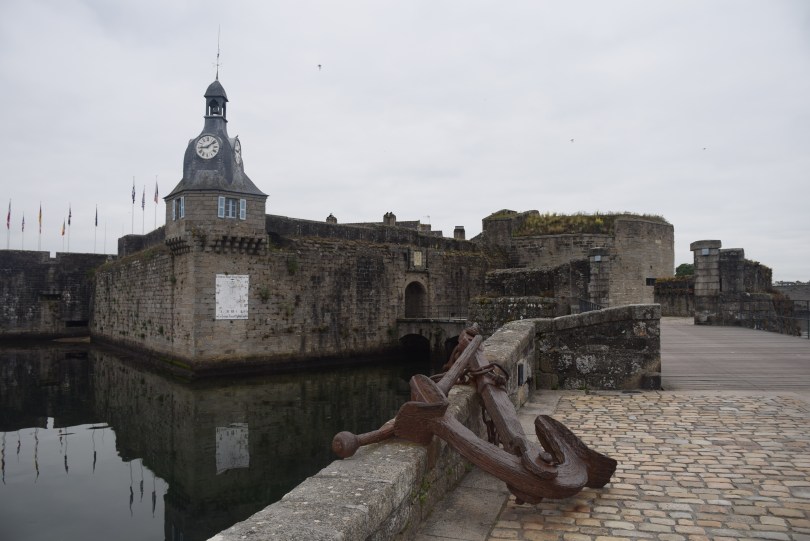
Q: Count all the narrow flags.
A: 9